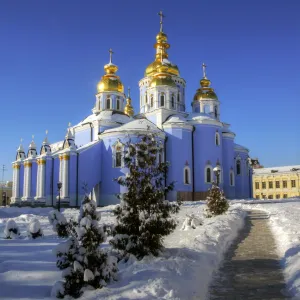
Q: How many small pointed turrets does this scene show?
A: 4